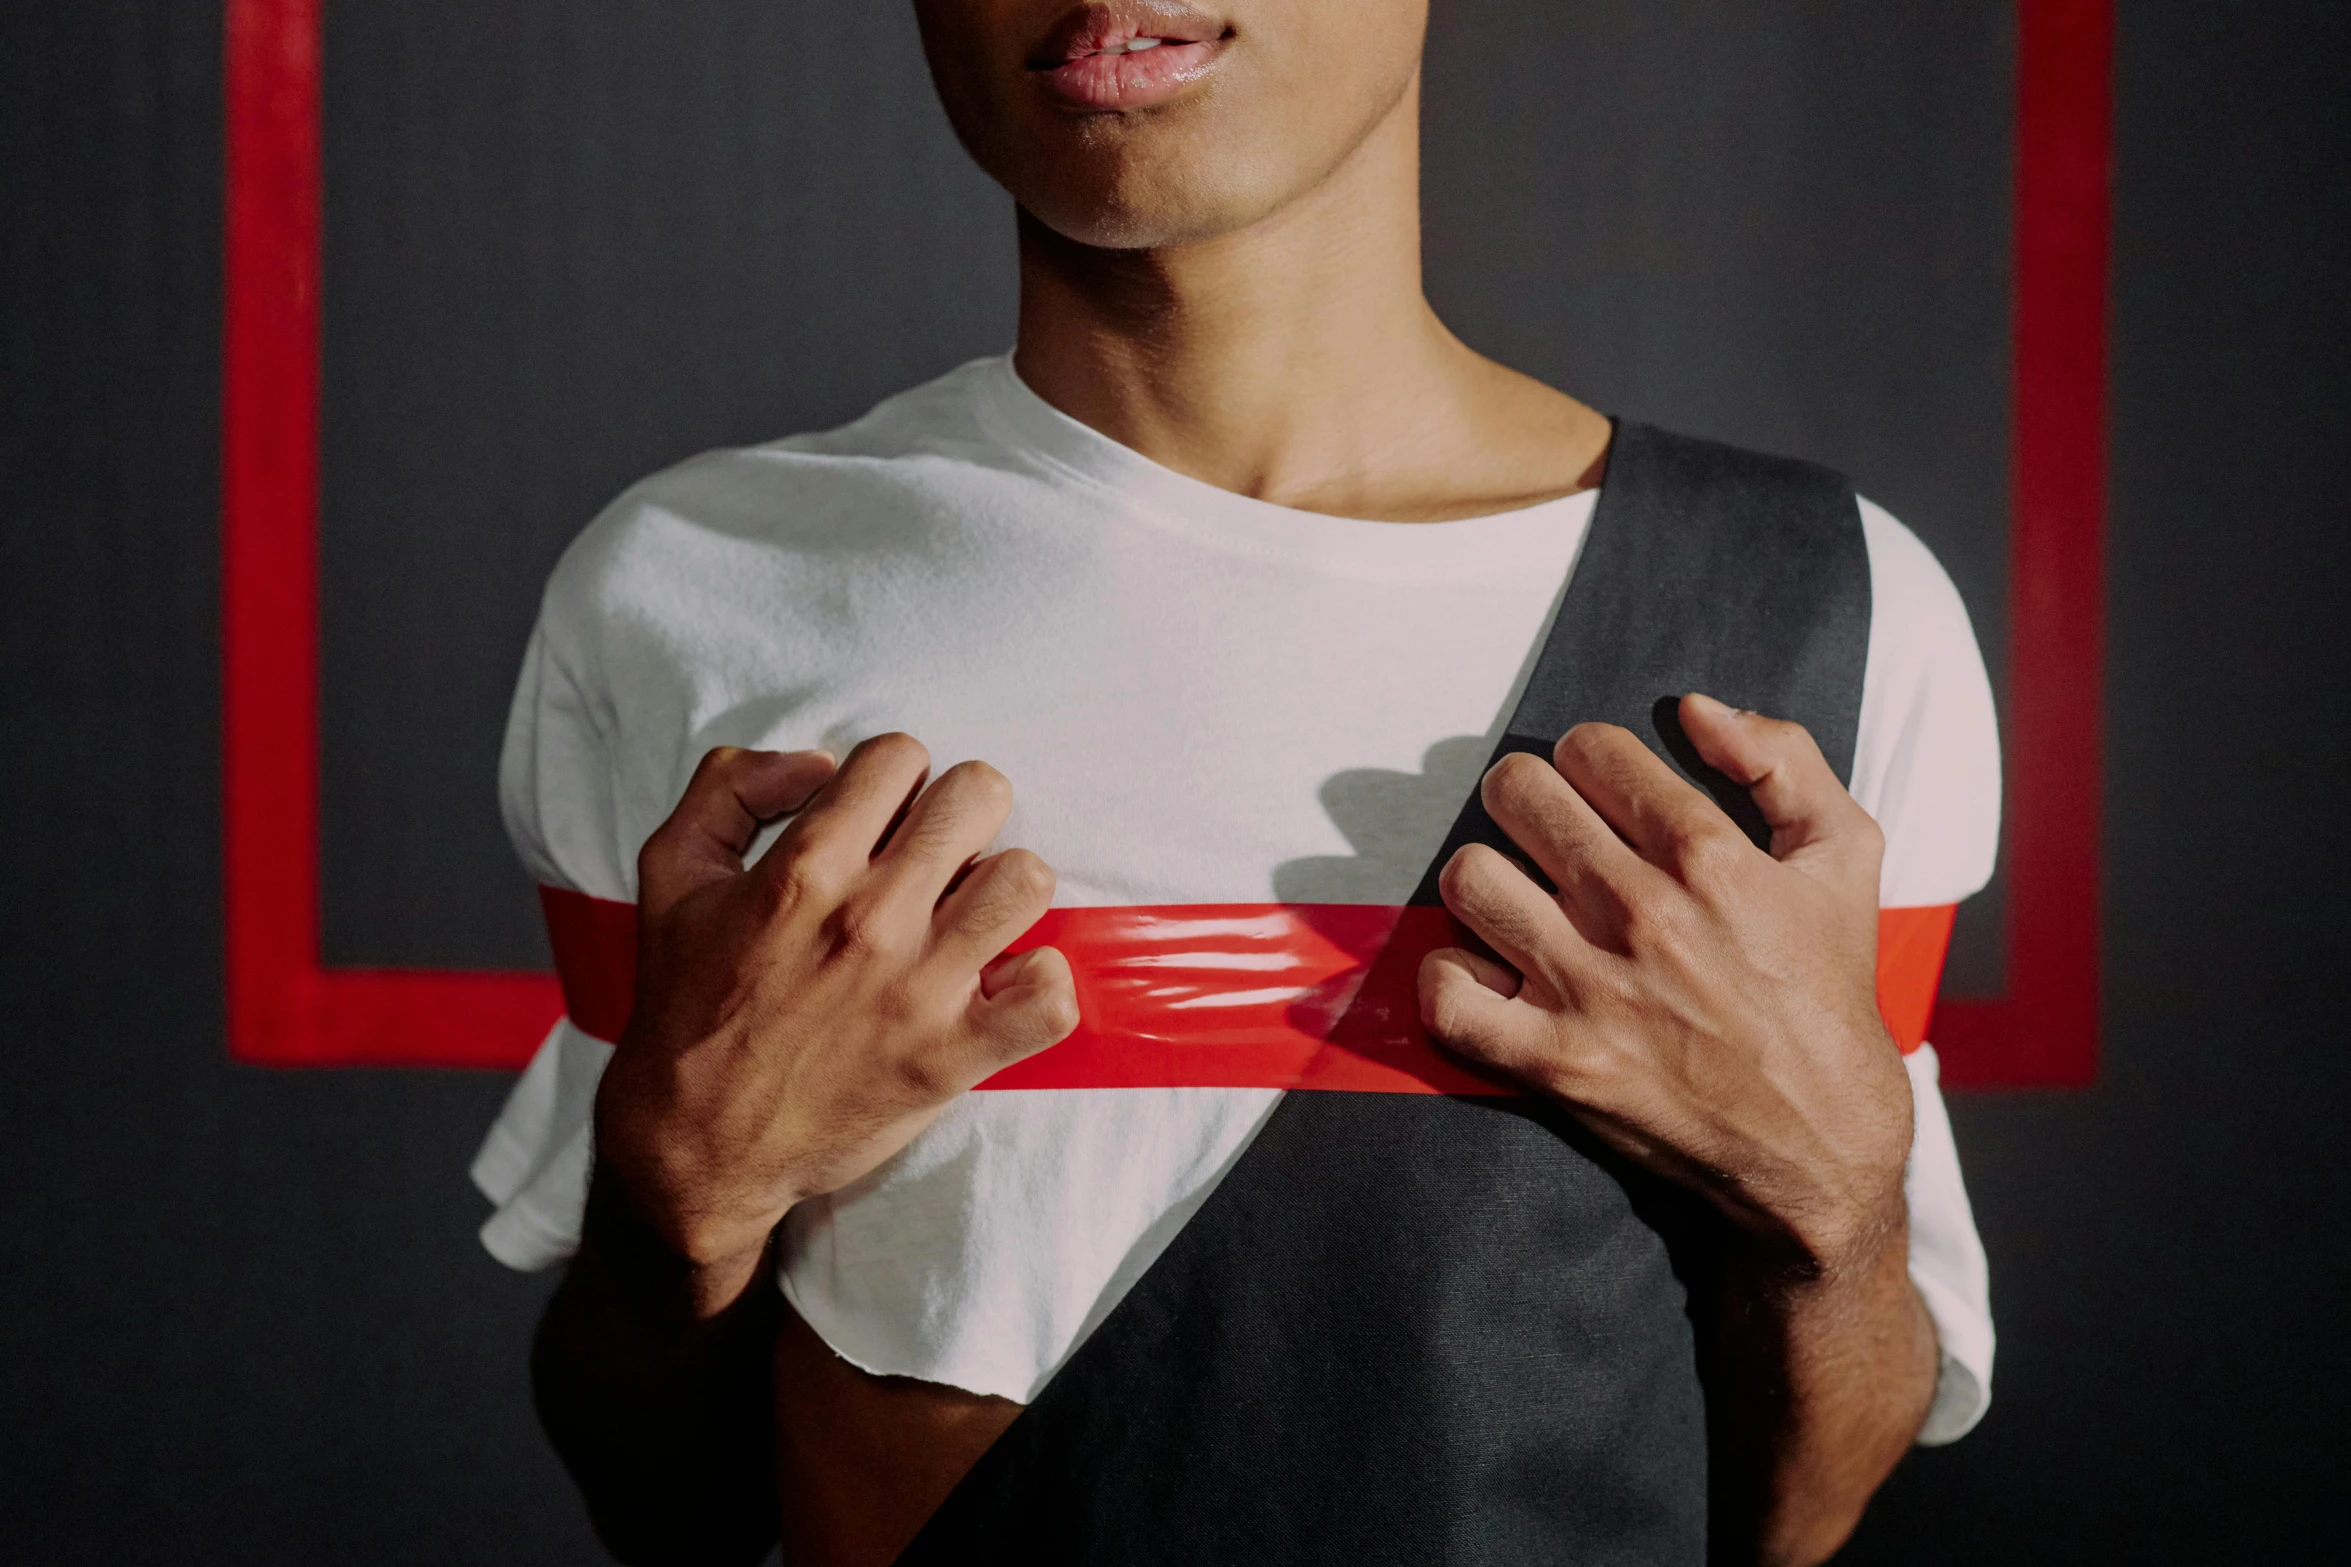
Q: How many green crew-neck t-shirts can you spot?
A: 0